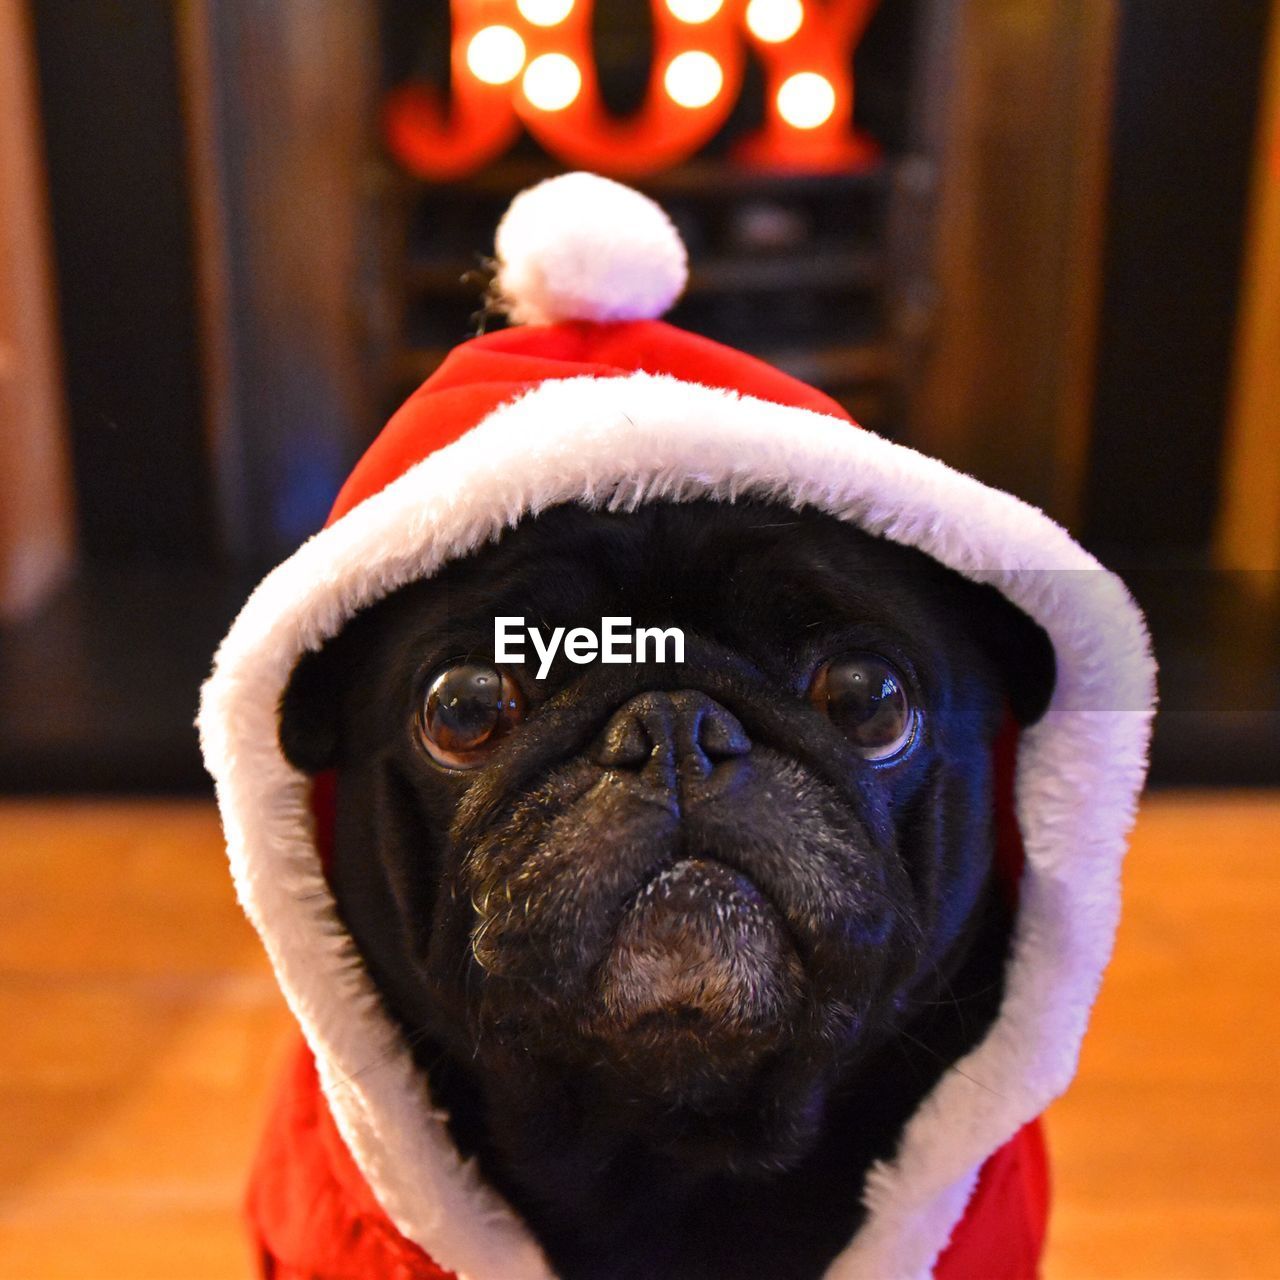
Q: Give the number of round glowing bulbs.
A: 7